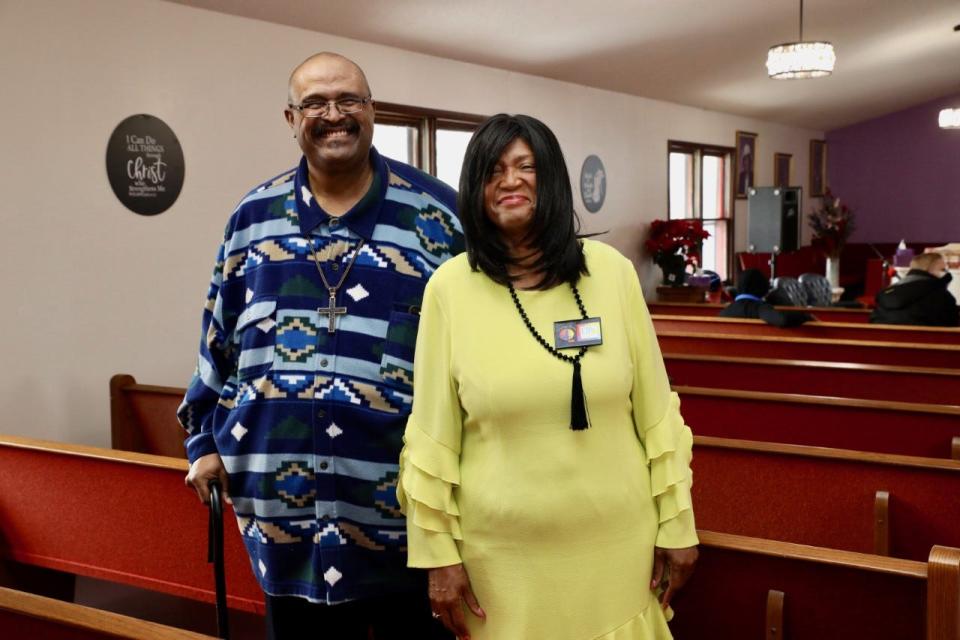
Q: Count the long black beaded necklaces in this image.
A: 1